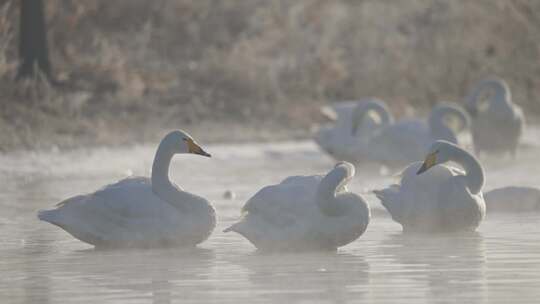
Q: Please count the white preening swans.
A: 5